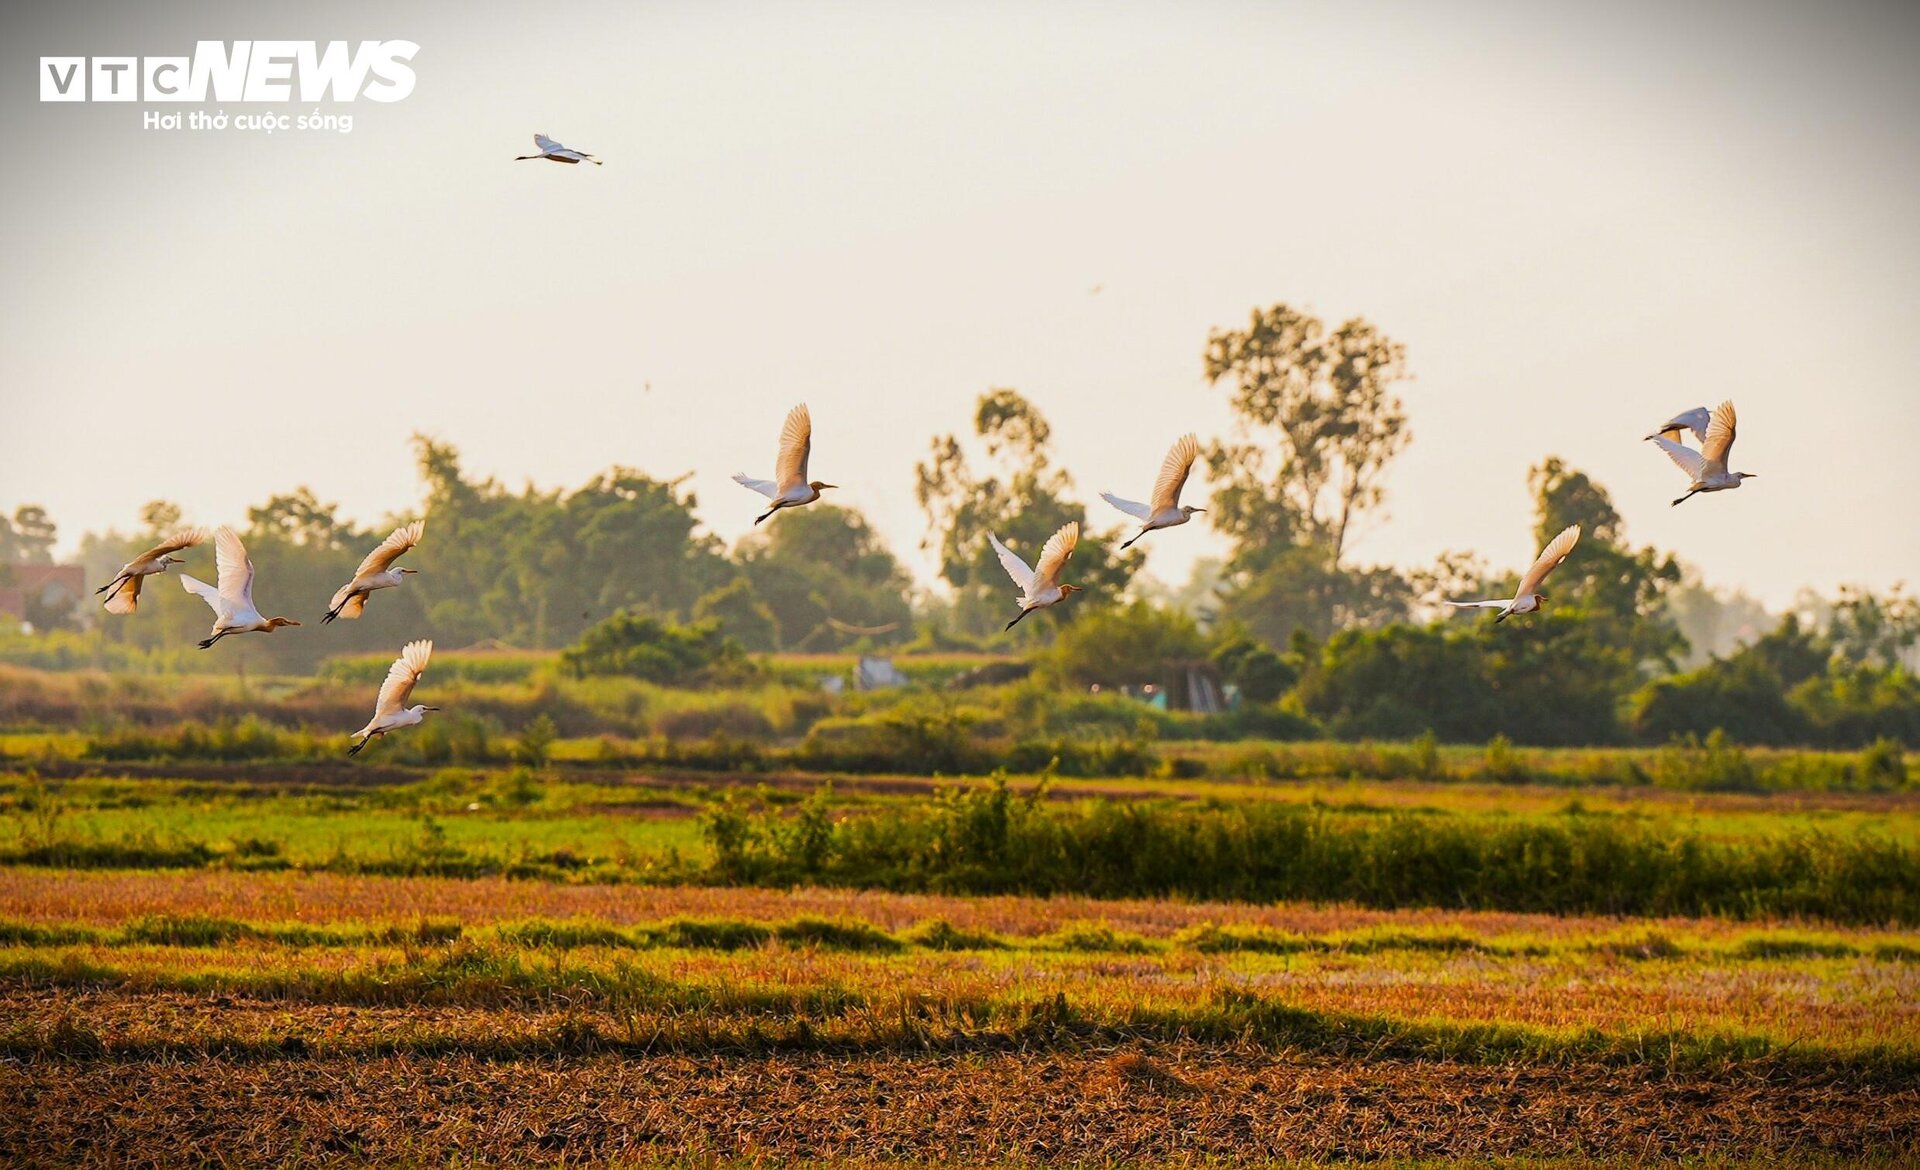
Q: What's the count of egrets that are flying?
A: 11